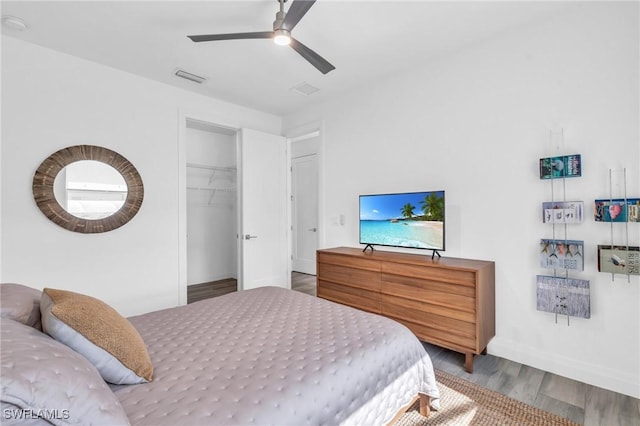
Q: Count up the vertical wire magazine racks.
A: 2